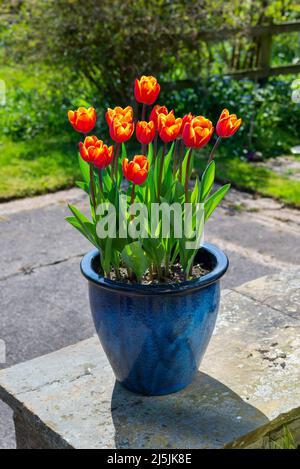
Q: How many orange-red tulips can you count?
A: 13